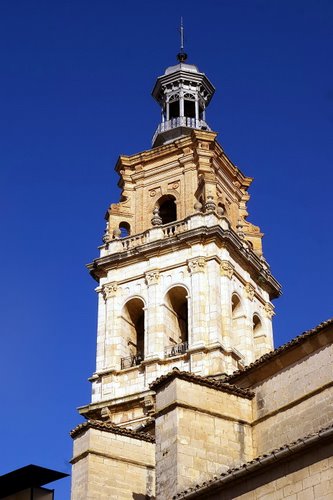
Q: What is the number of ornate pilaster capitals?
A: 6